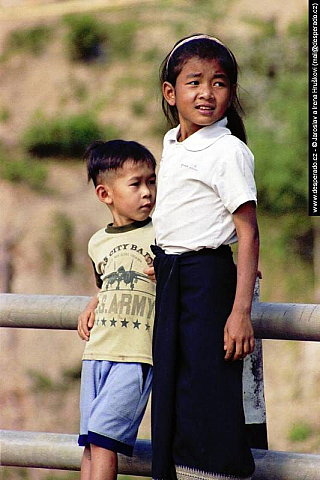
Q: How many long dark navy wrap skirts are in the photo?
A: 1